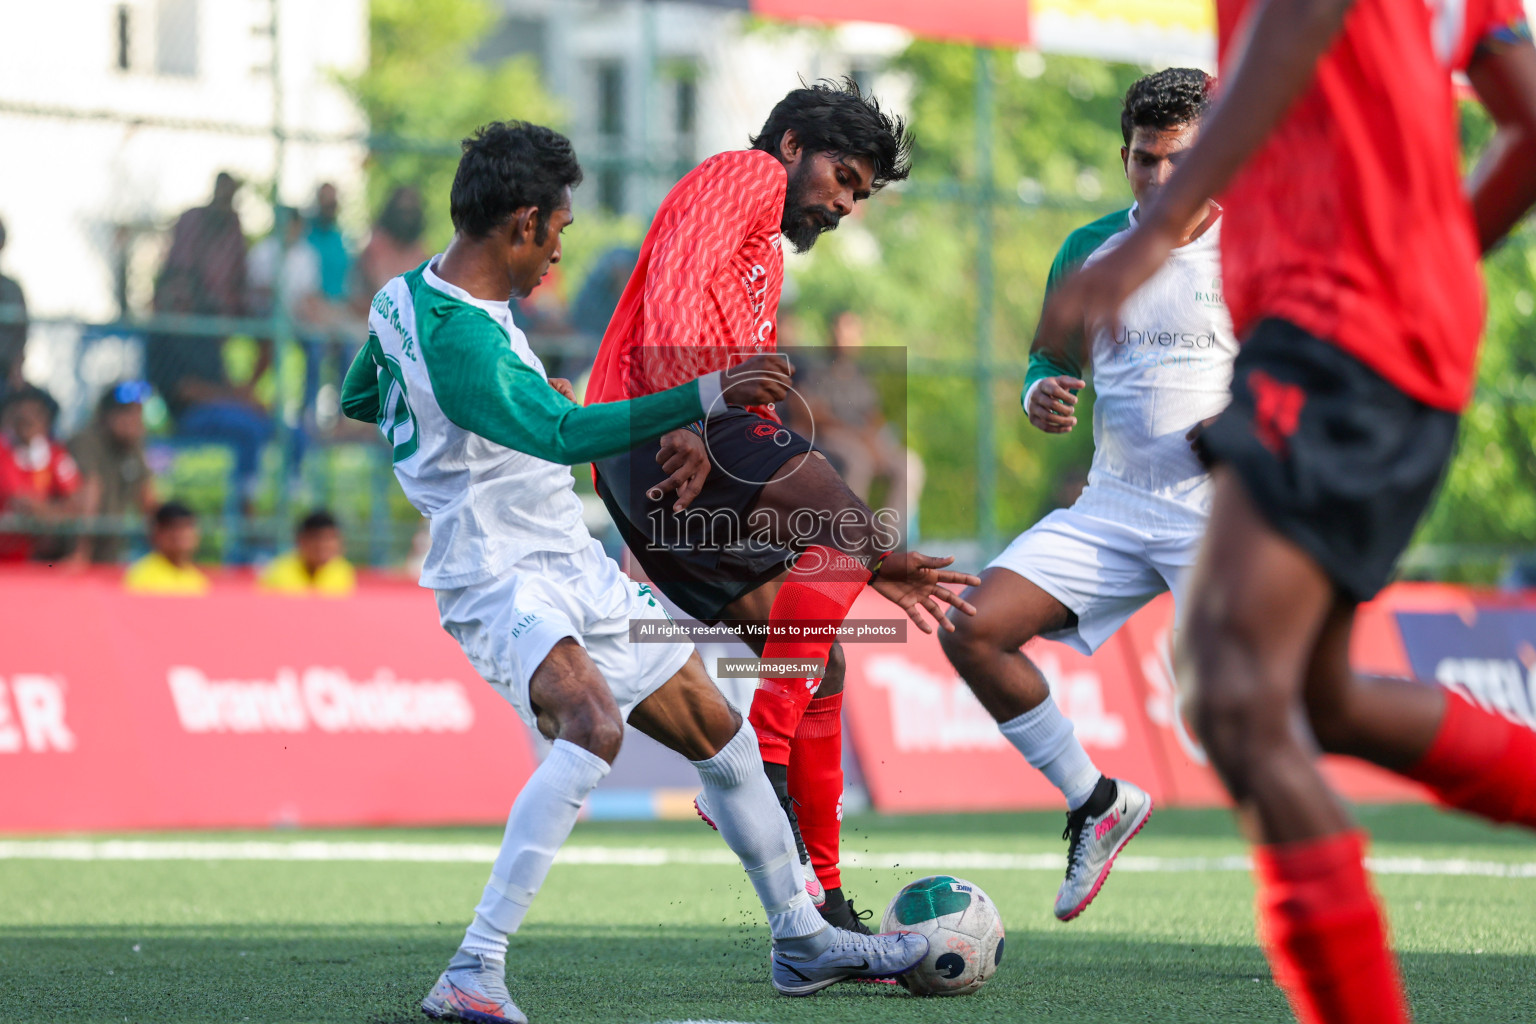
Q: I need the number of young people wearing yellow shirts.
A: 2